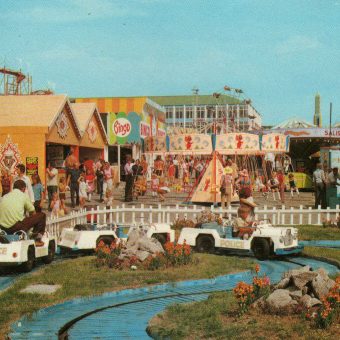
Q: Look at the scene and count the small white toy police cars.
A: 3